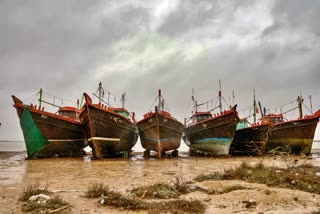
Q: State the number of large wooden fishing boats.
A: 6